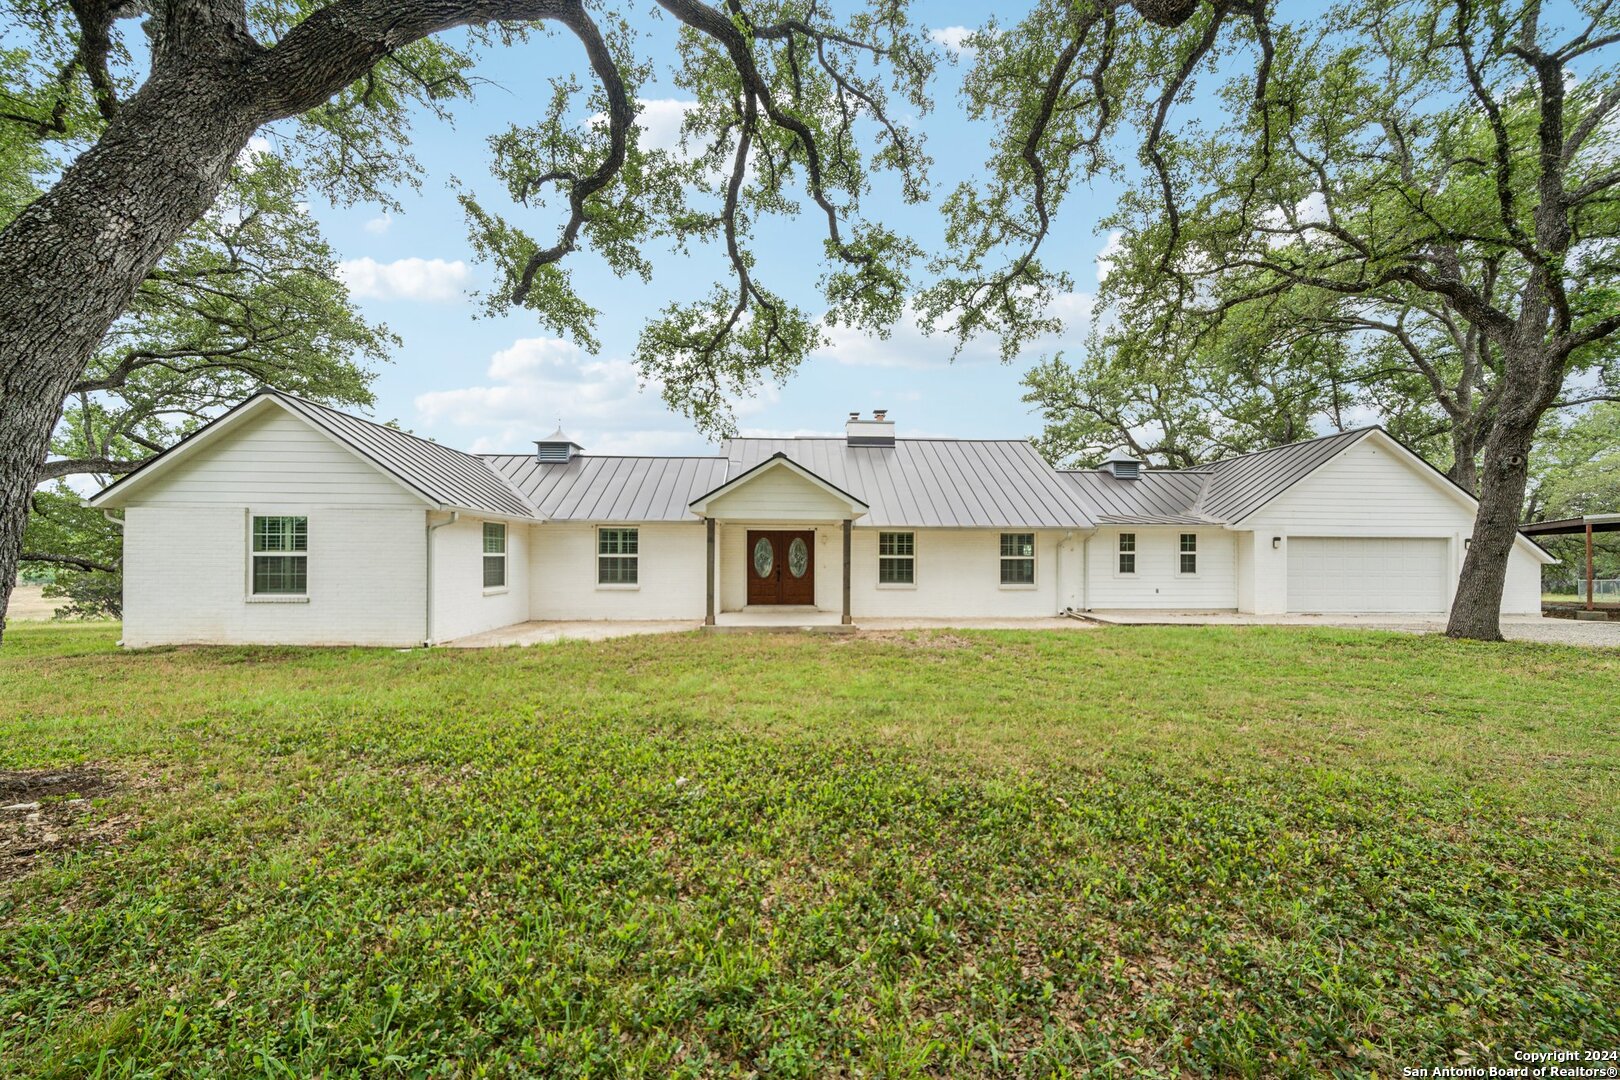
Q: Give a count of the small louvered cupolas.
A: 2